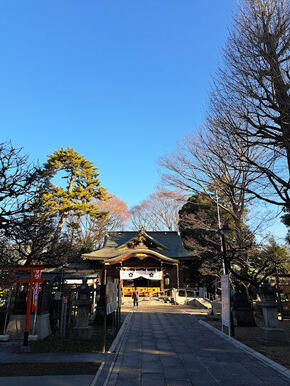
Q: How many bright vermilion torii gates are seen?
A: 1